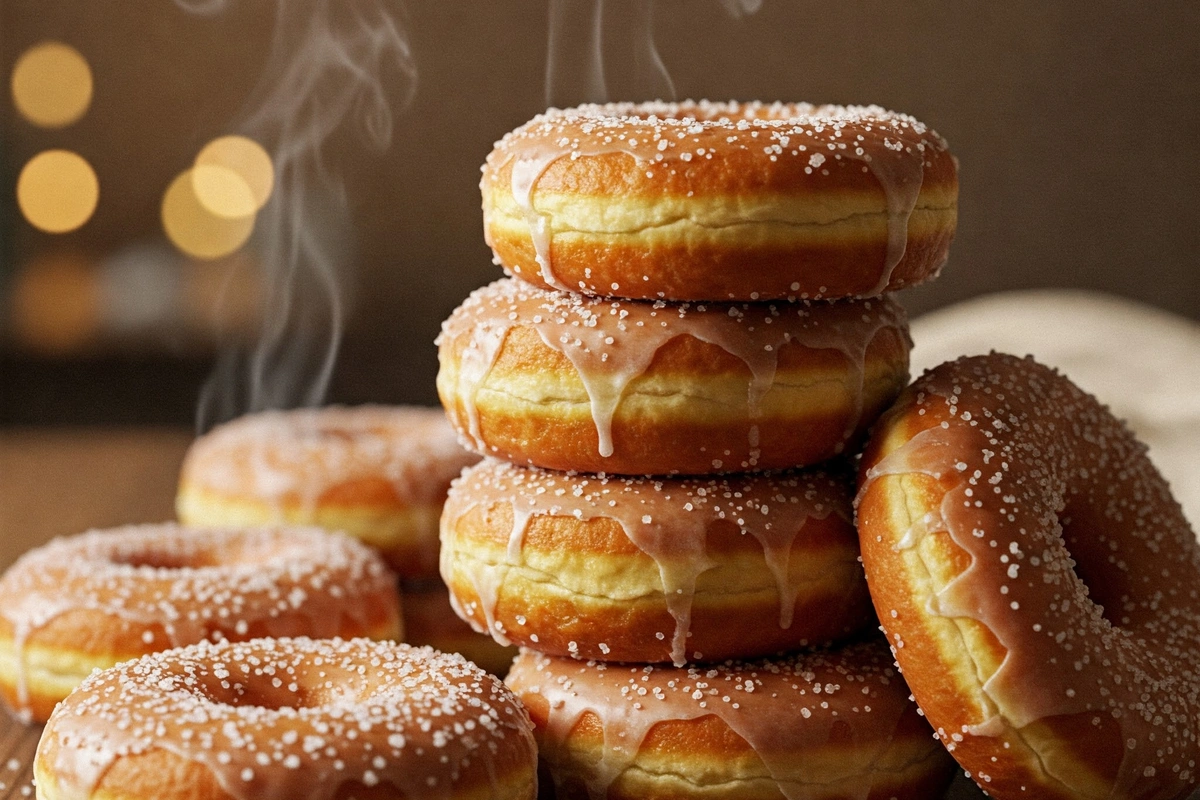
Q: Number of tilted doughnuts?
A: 1